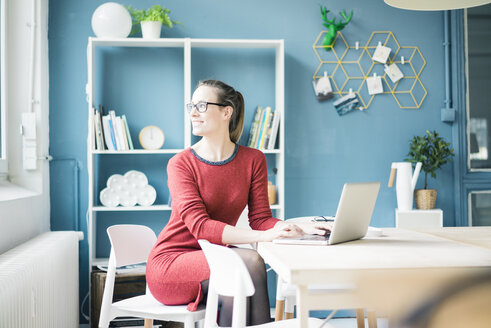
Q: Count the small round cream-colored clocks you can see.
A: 1